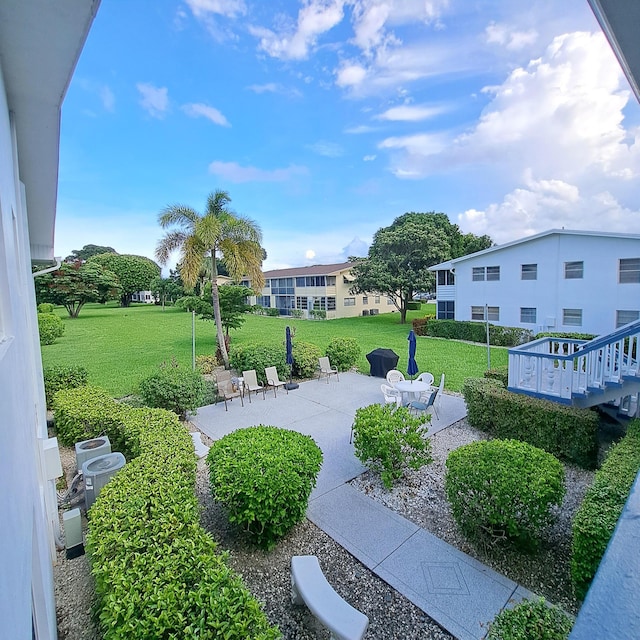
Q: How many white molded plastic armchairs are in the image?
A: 4